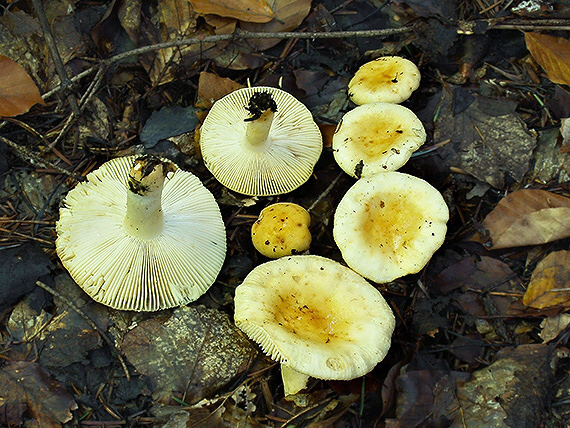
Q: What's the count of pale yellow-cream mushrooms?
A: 7